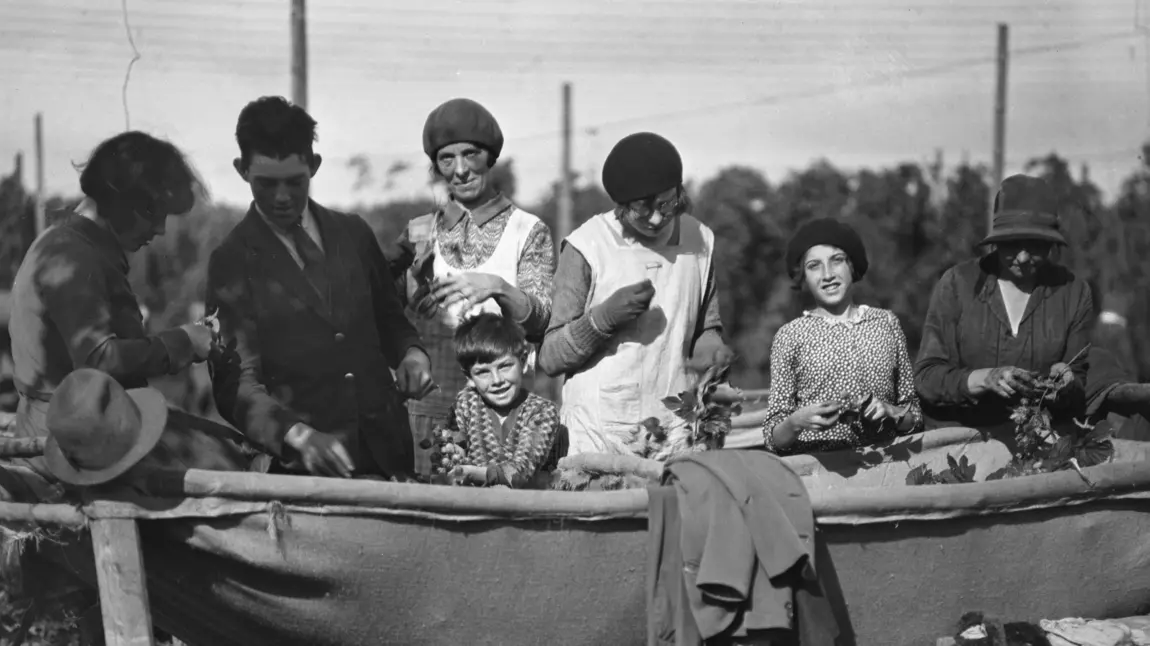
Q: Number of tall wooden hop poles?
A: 4